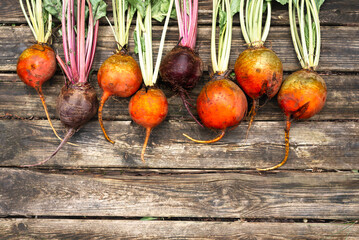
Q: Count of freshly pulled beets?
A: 8